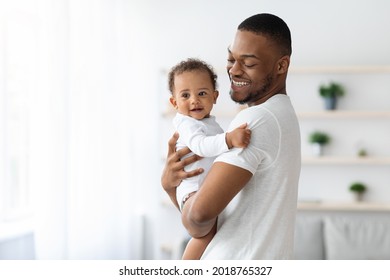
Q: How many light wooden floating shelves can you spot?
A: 4